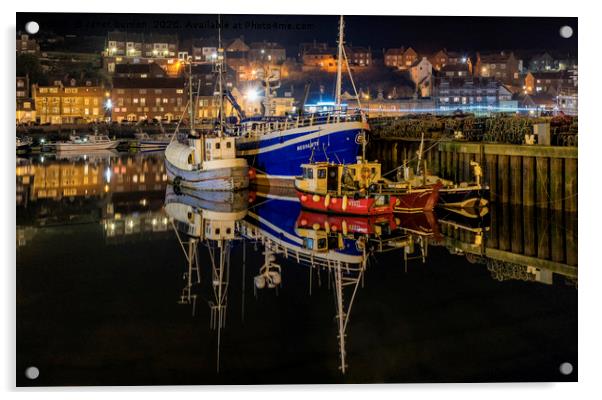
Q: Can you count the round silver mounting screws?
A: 4